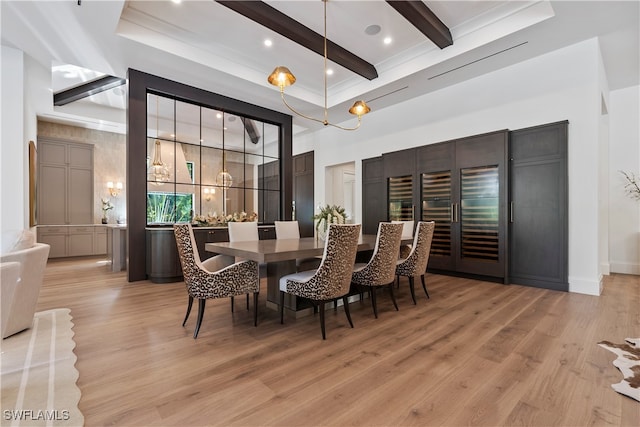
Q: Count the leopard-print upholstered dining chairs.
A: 4